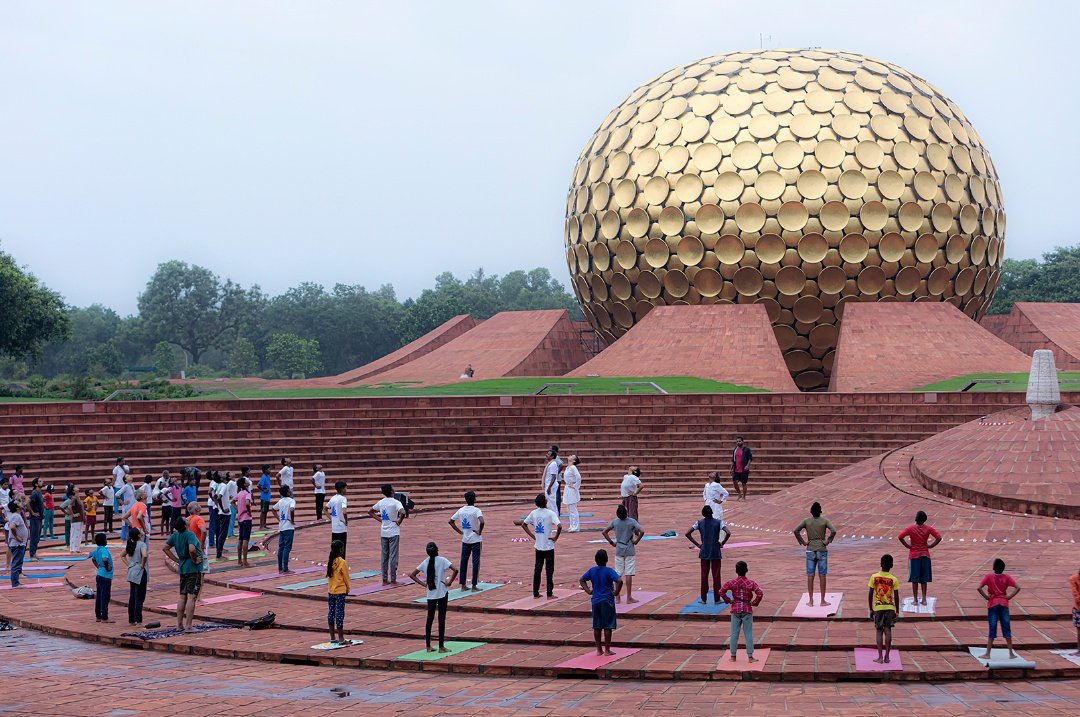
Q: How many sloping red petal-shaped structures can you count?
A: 5